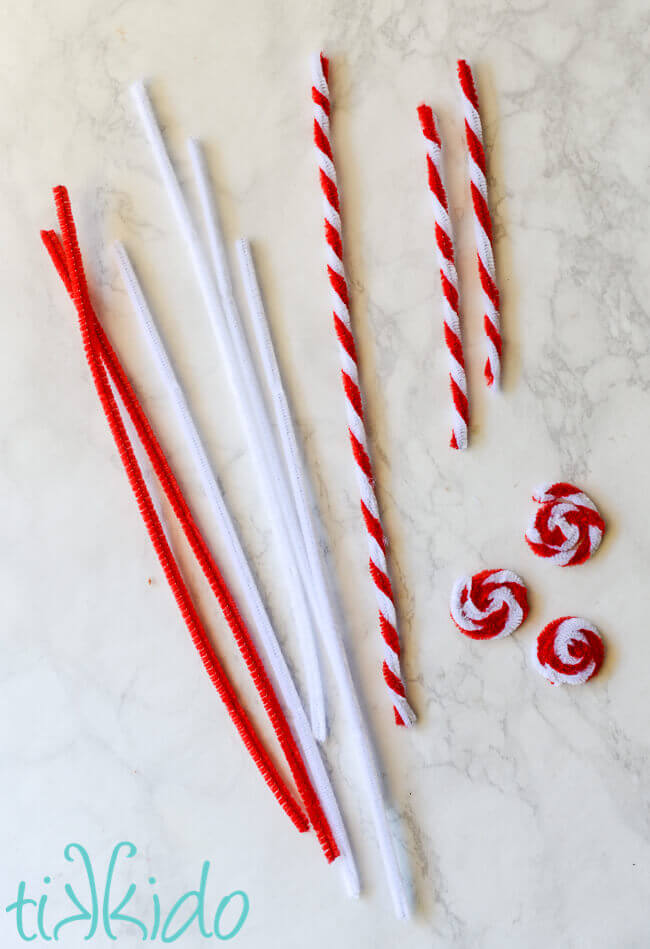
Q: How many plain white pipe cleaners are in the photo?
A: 4